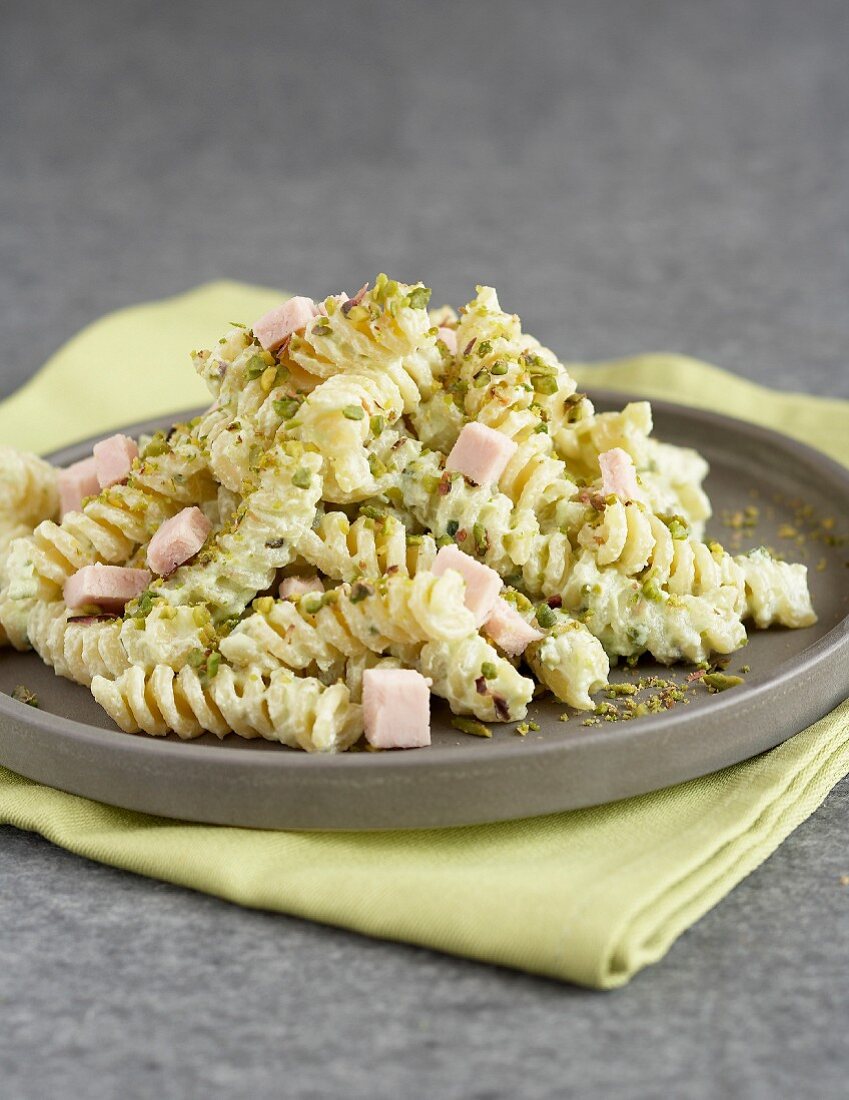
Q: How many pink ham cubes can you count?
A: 12